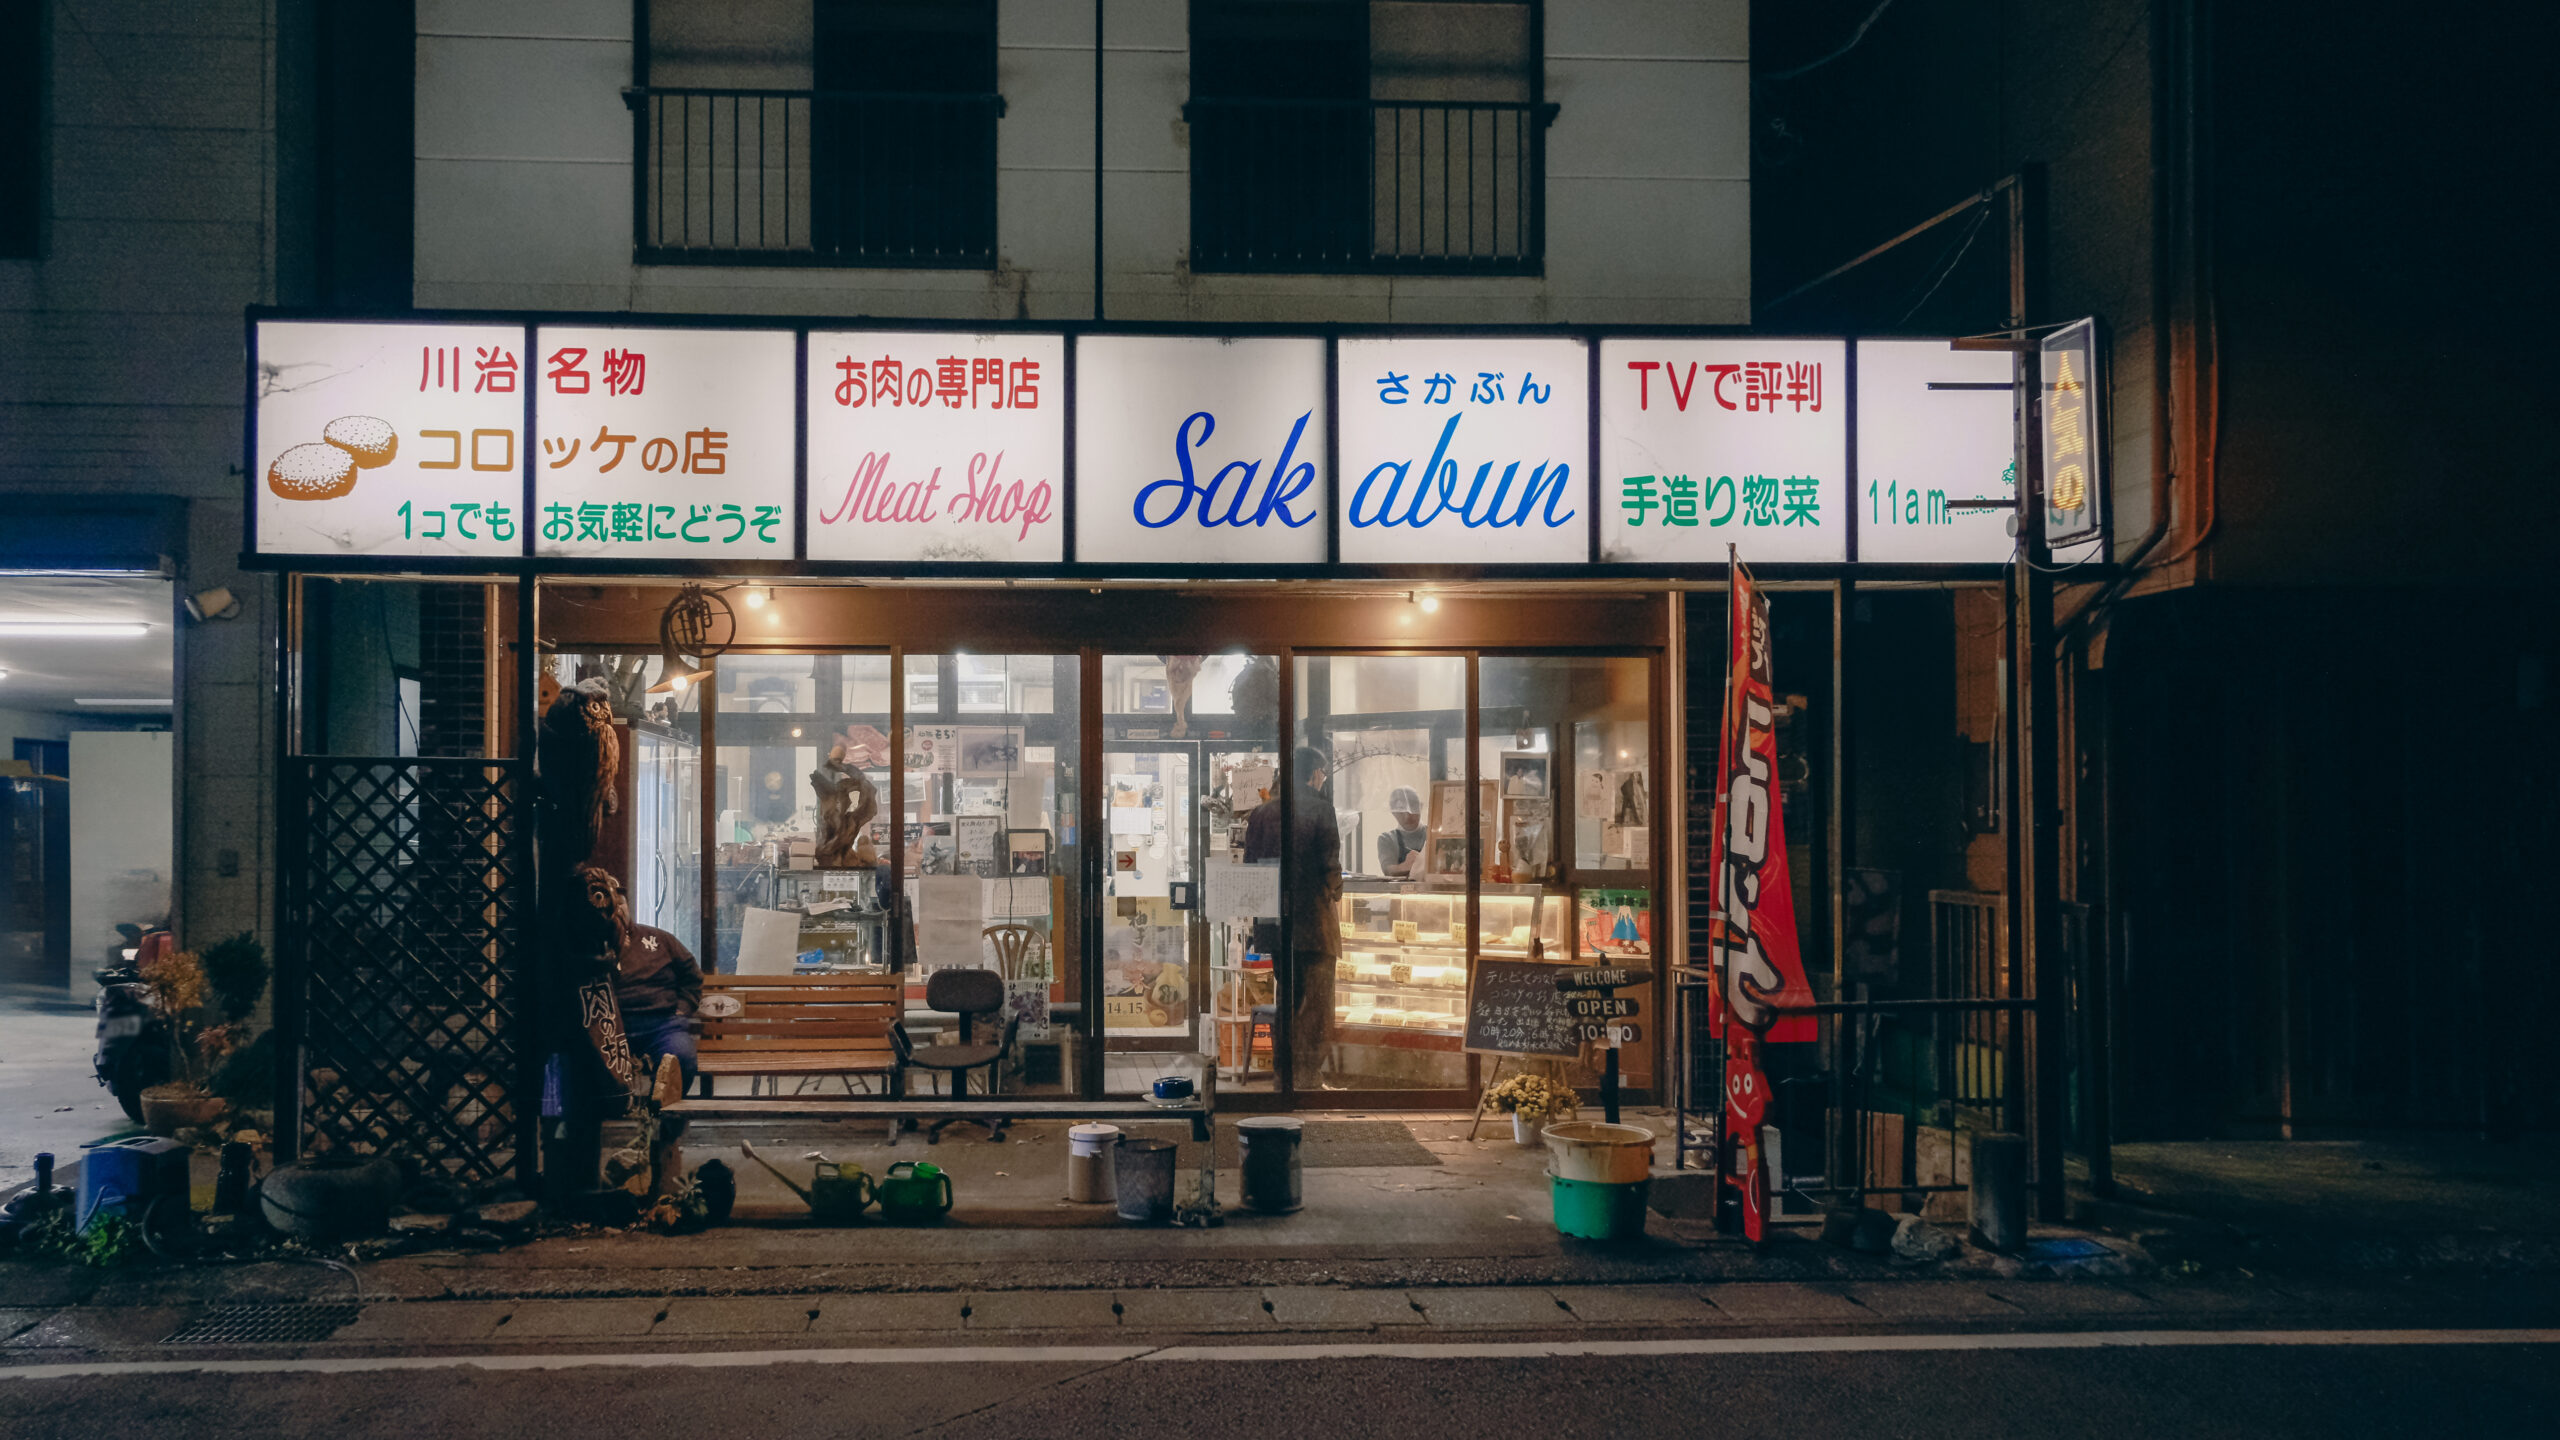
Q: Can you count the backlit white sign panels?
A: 7